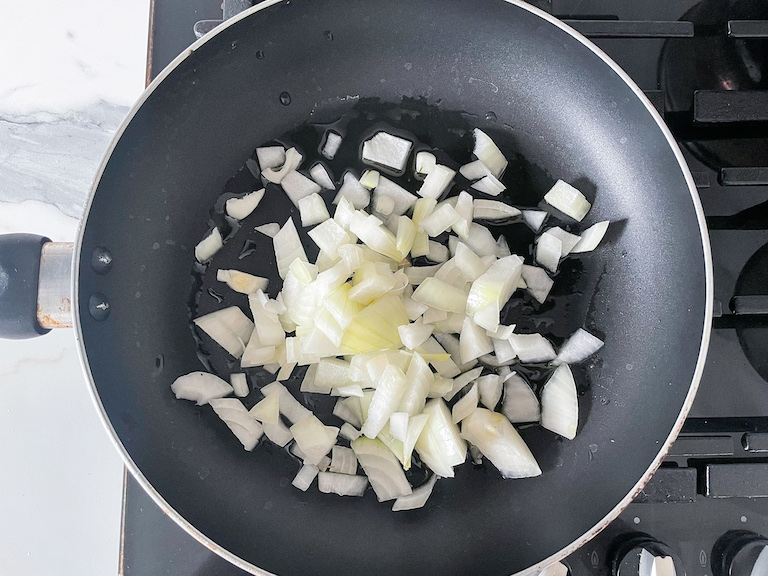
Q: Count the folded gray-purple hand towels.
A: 0